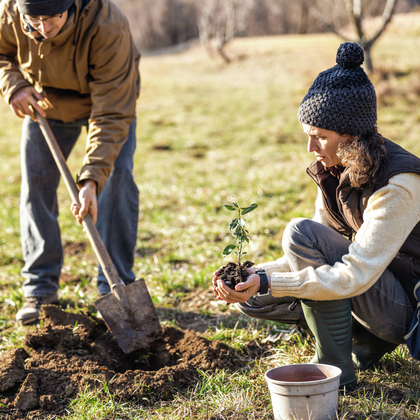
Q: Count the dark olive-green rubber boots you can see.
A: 2